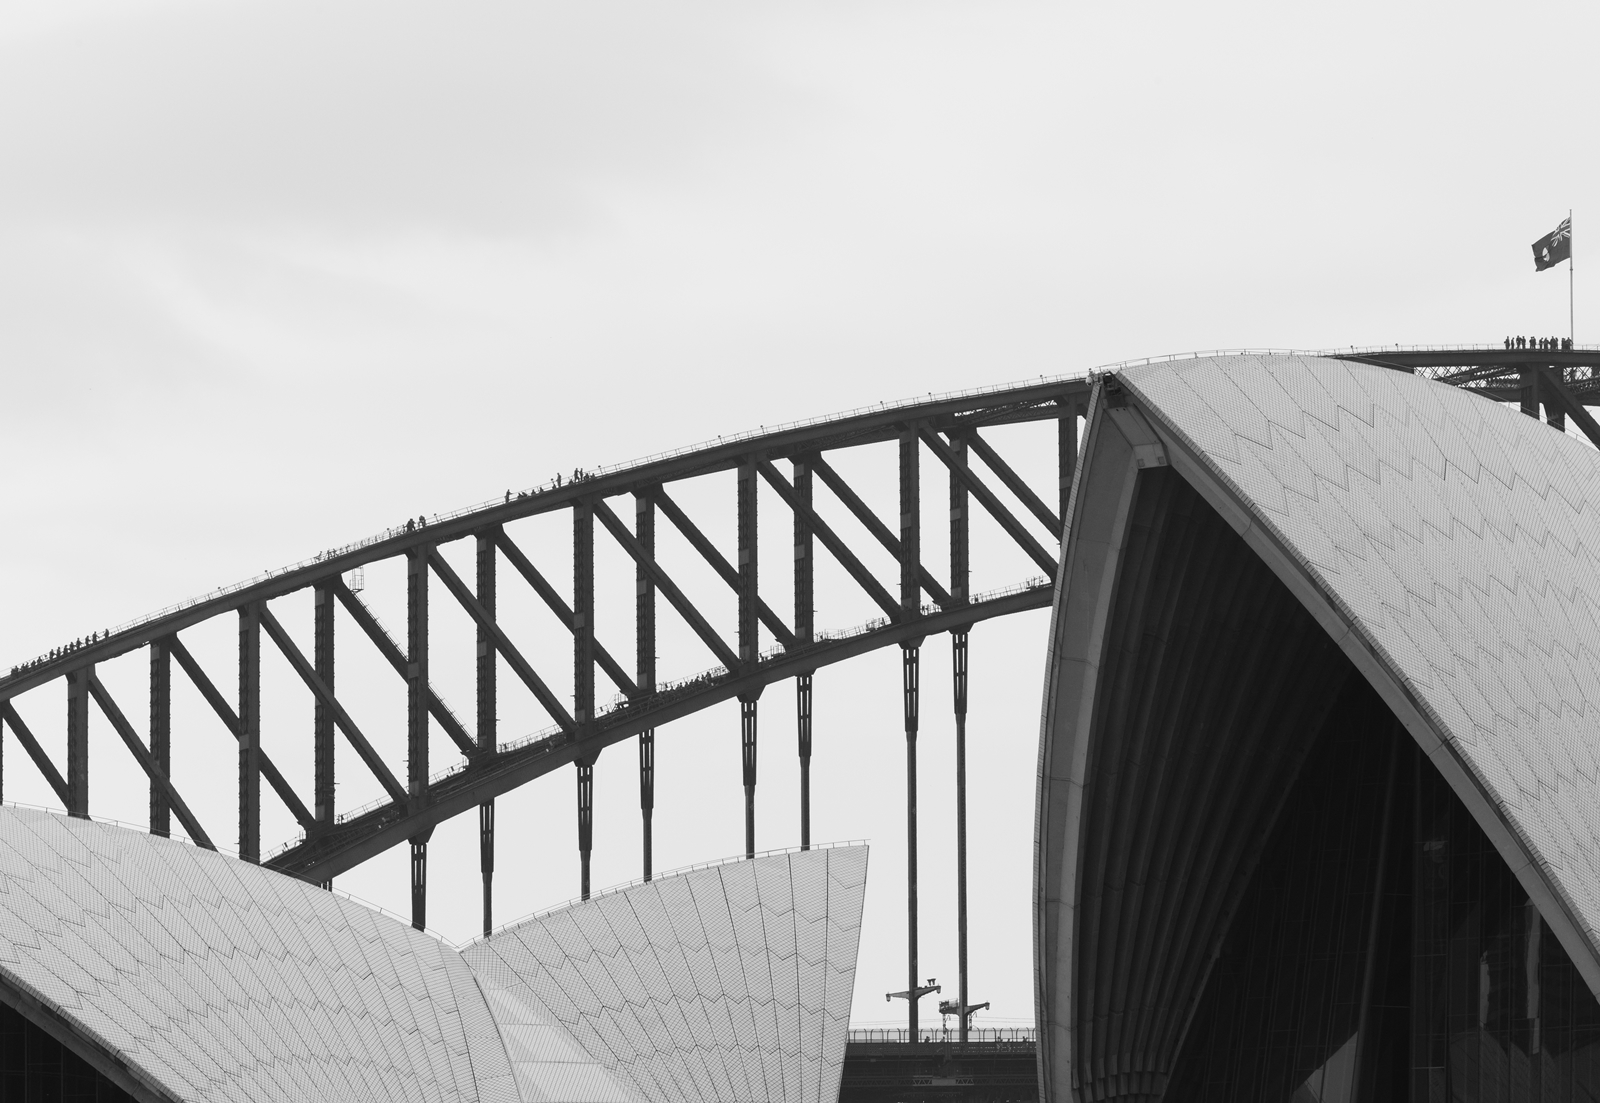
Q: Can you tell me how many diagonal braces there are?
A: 14